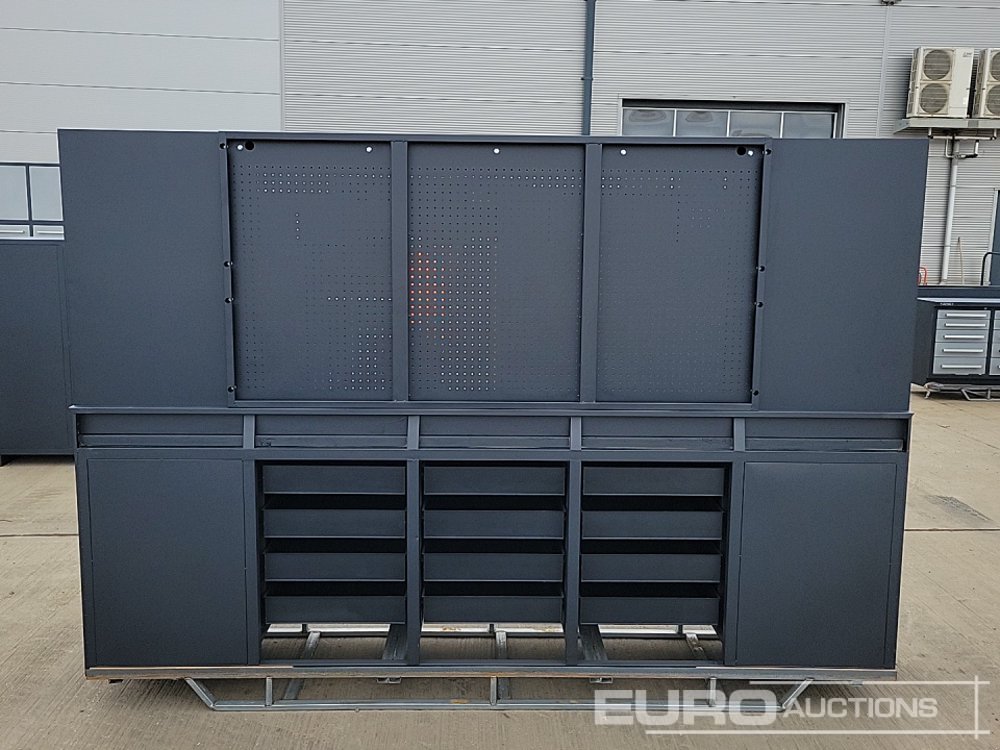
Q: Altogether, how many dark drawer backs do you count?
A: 12